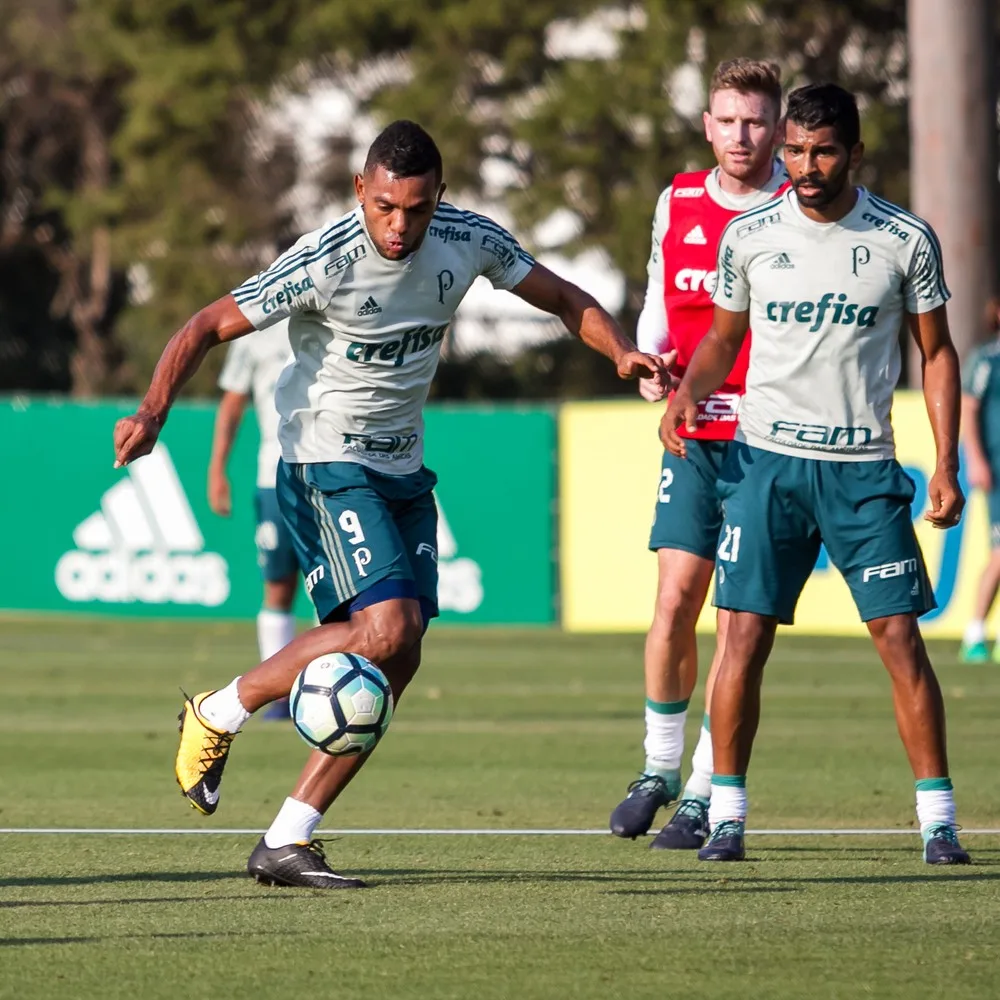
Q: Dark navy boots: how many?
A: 4